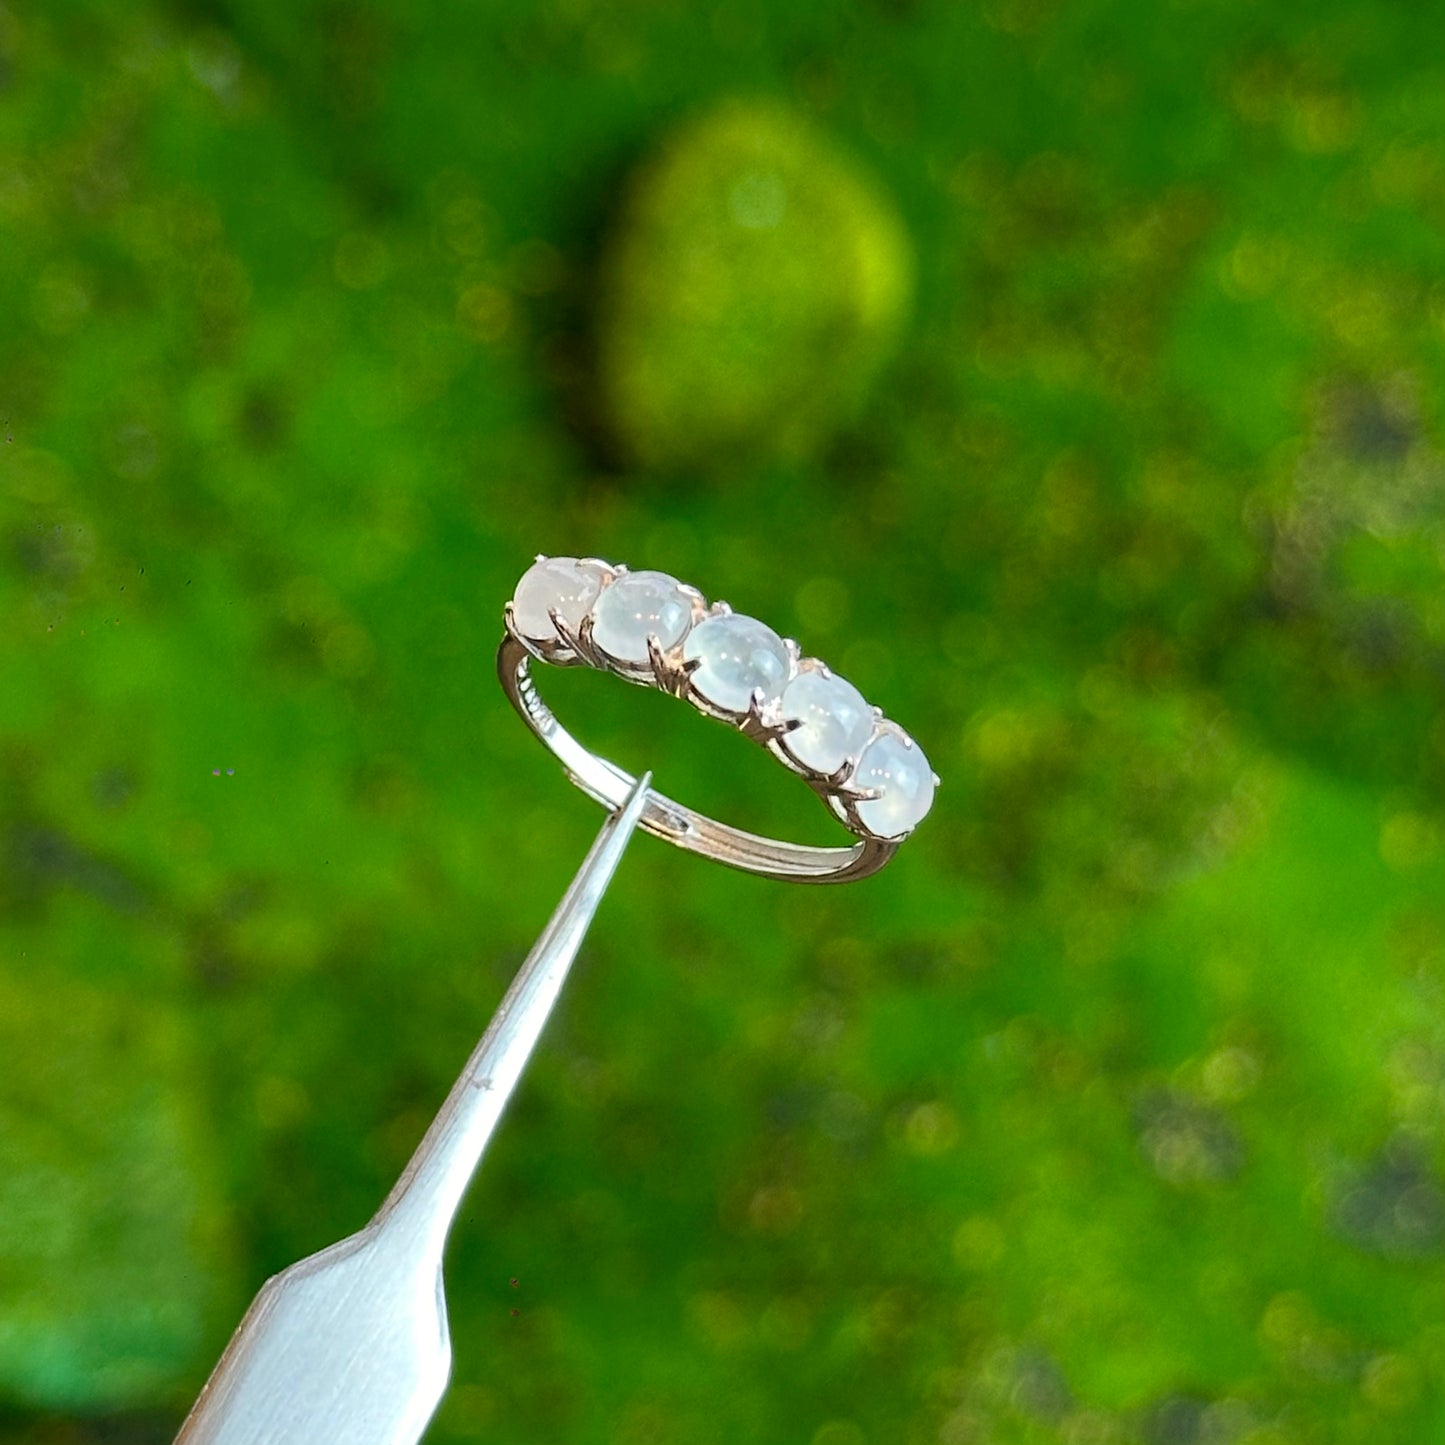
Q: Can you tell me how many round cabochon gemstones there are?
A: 5